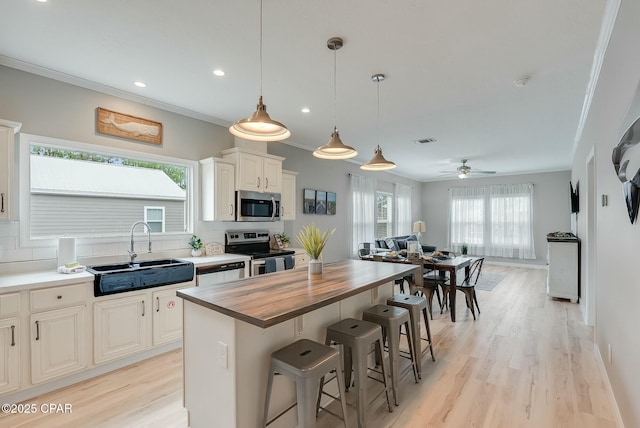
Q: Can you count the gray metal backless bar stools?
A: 4